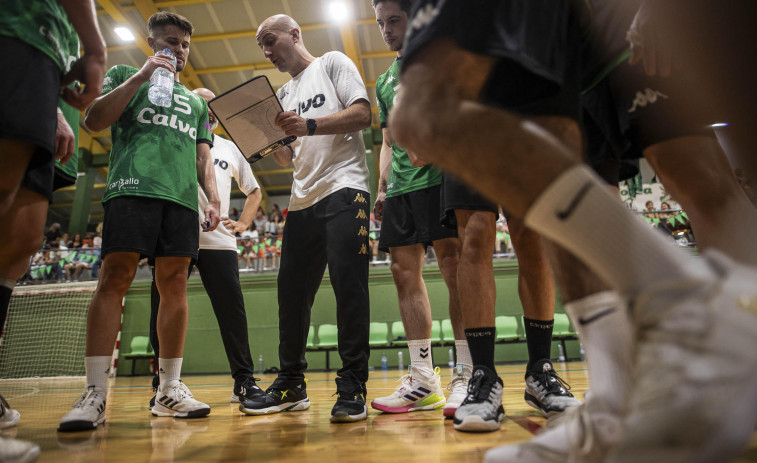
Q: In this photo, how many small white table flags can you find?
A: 0